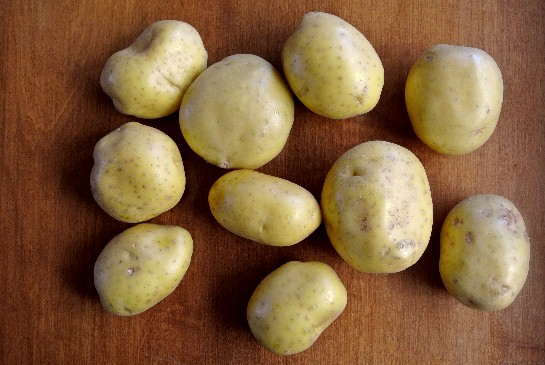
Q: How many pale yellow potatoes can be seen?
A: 10